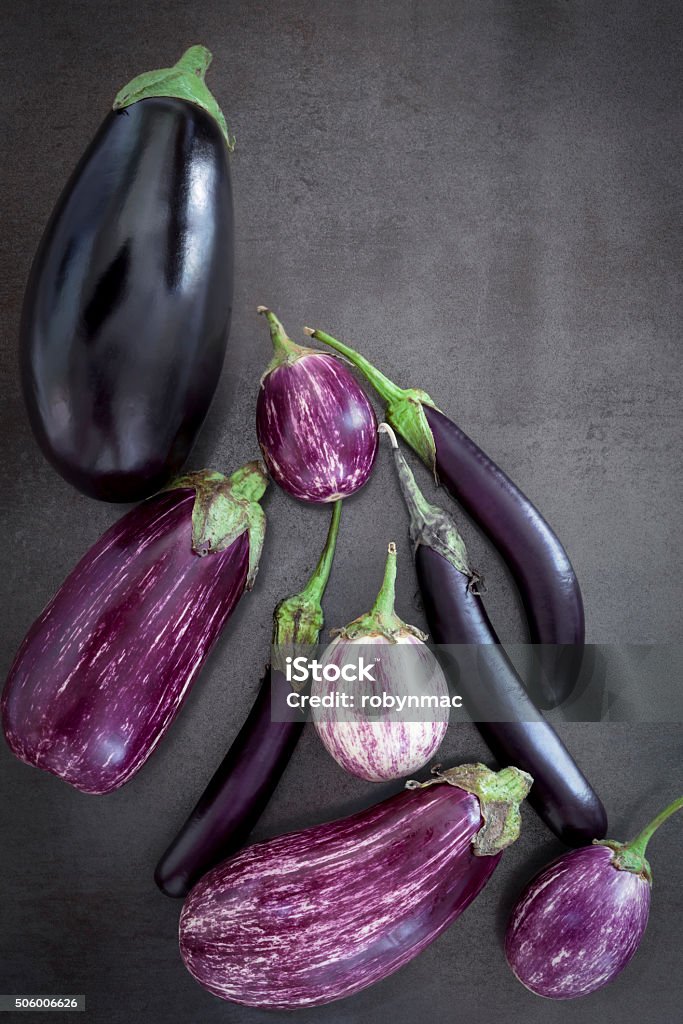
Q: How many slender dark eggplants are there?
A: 3